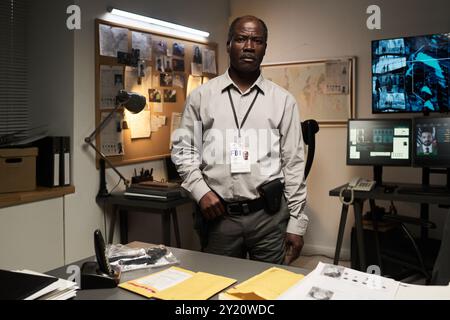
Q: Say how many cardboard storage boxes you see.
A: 1